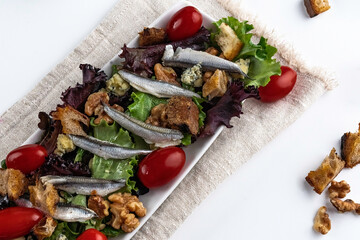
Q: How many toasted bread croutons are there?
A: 11